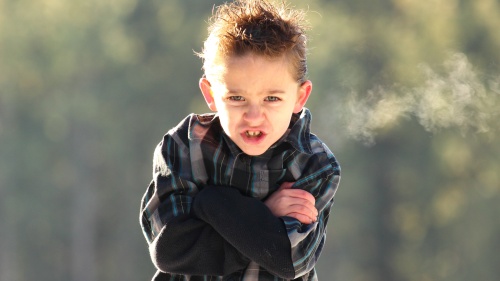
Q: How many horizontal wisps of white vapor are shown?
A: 1